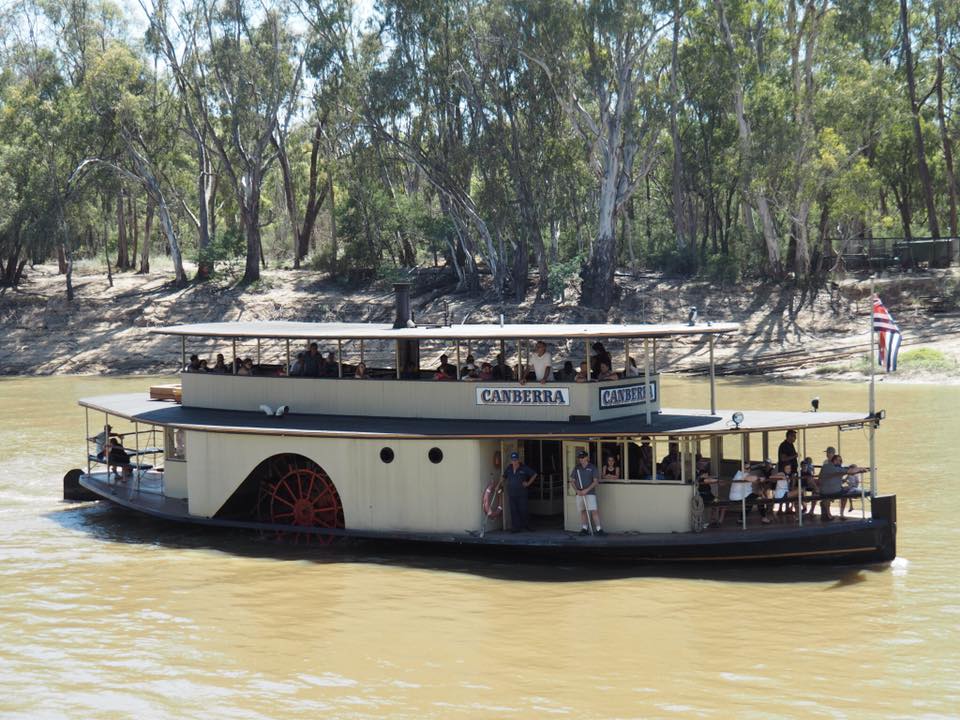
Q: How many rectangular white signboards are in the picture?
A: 2